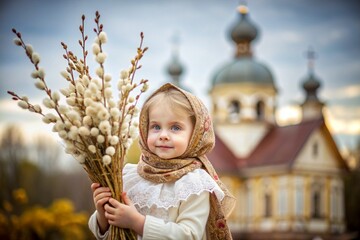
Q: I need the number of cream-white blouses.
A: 1